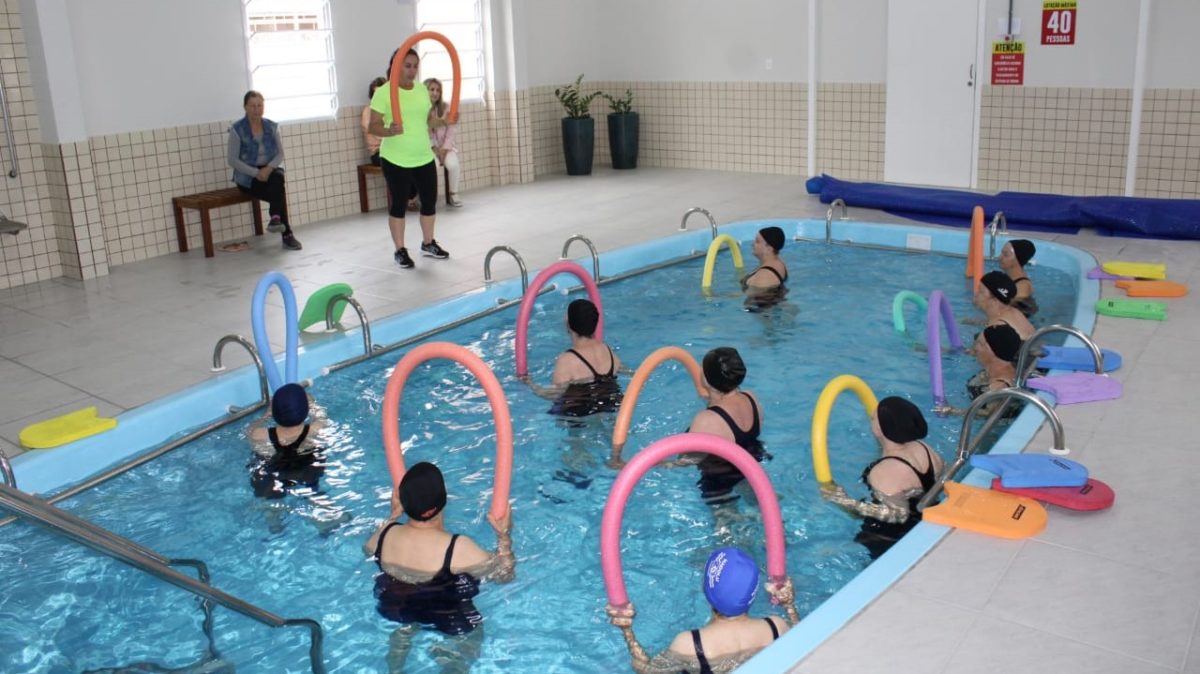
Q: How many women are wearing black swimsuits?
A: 10